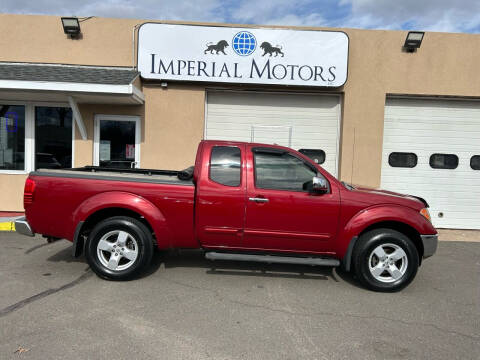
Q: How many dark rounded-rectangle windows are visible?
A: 4